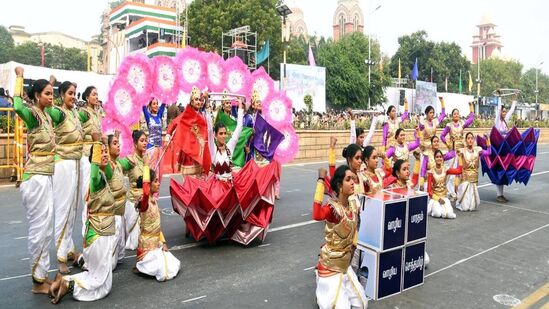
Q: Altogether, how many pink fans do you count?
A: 10